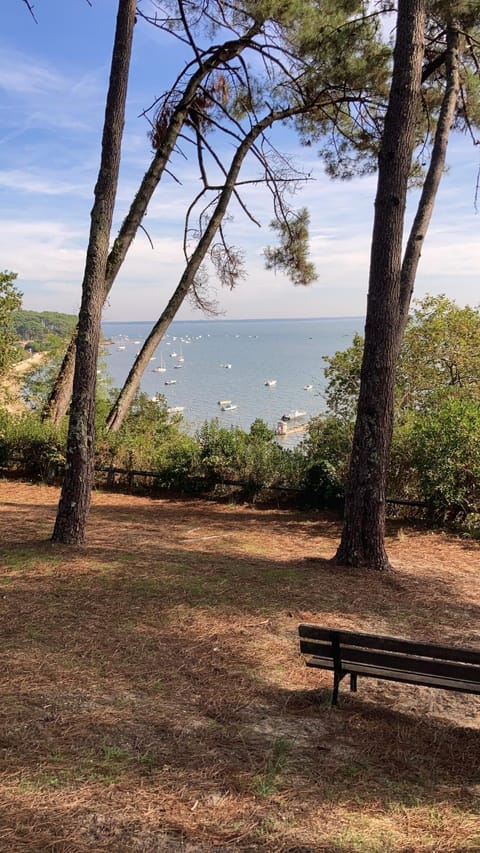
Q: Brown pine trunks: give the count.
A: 5